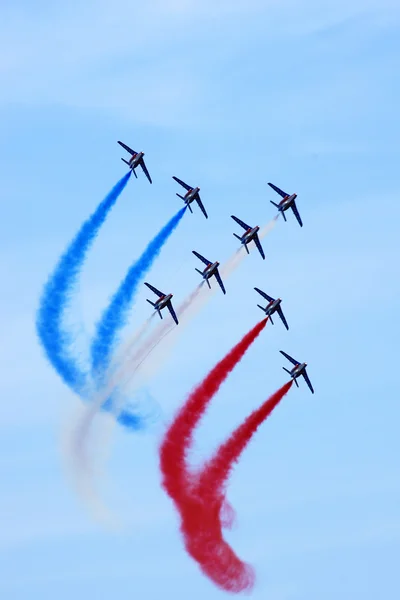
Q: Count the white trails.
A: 4